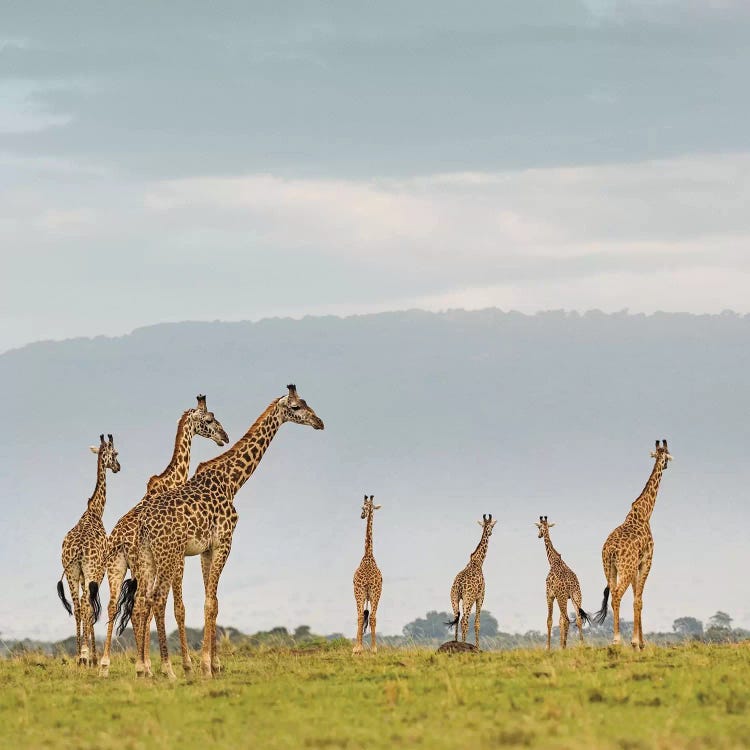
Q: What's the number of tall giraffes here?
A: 4